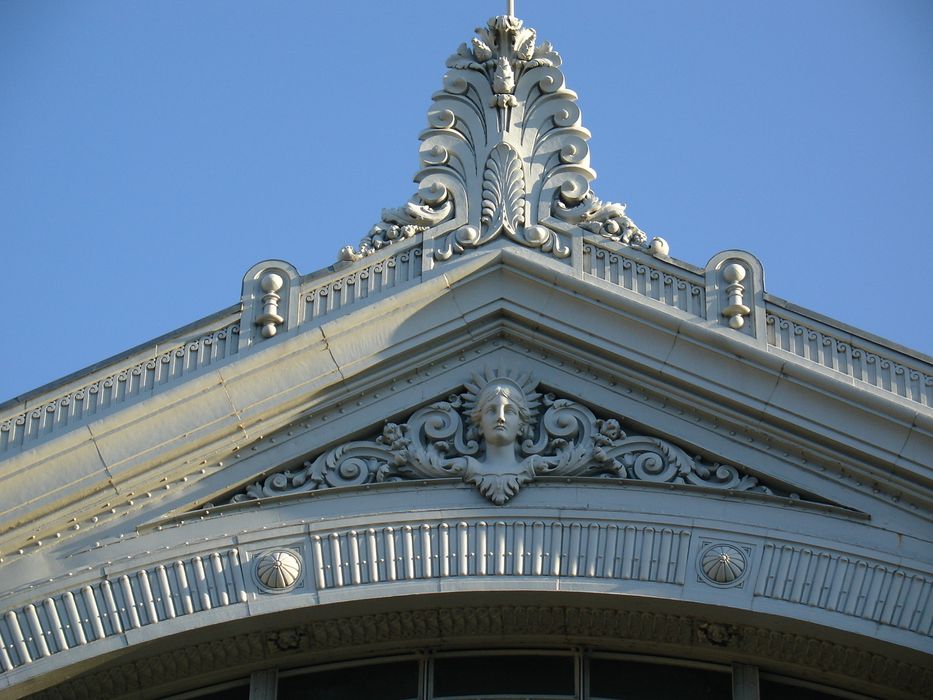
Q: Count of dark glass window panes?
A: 5